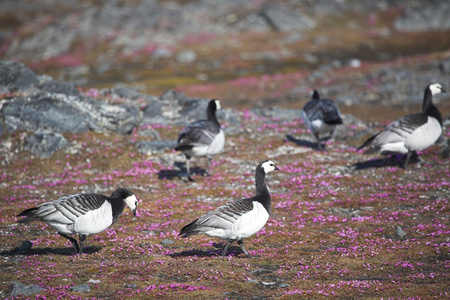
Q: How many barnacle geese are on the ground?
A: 5